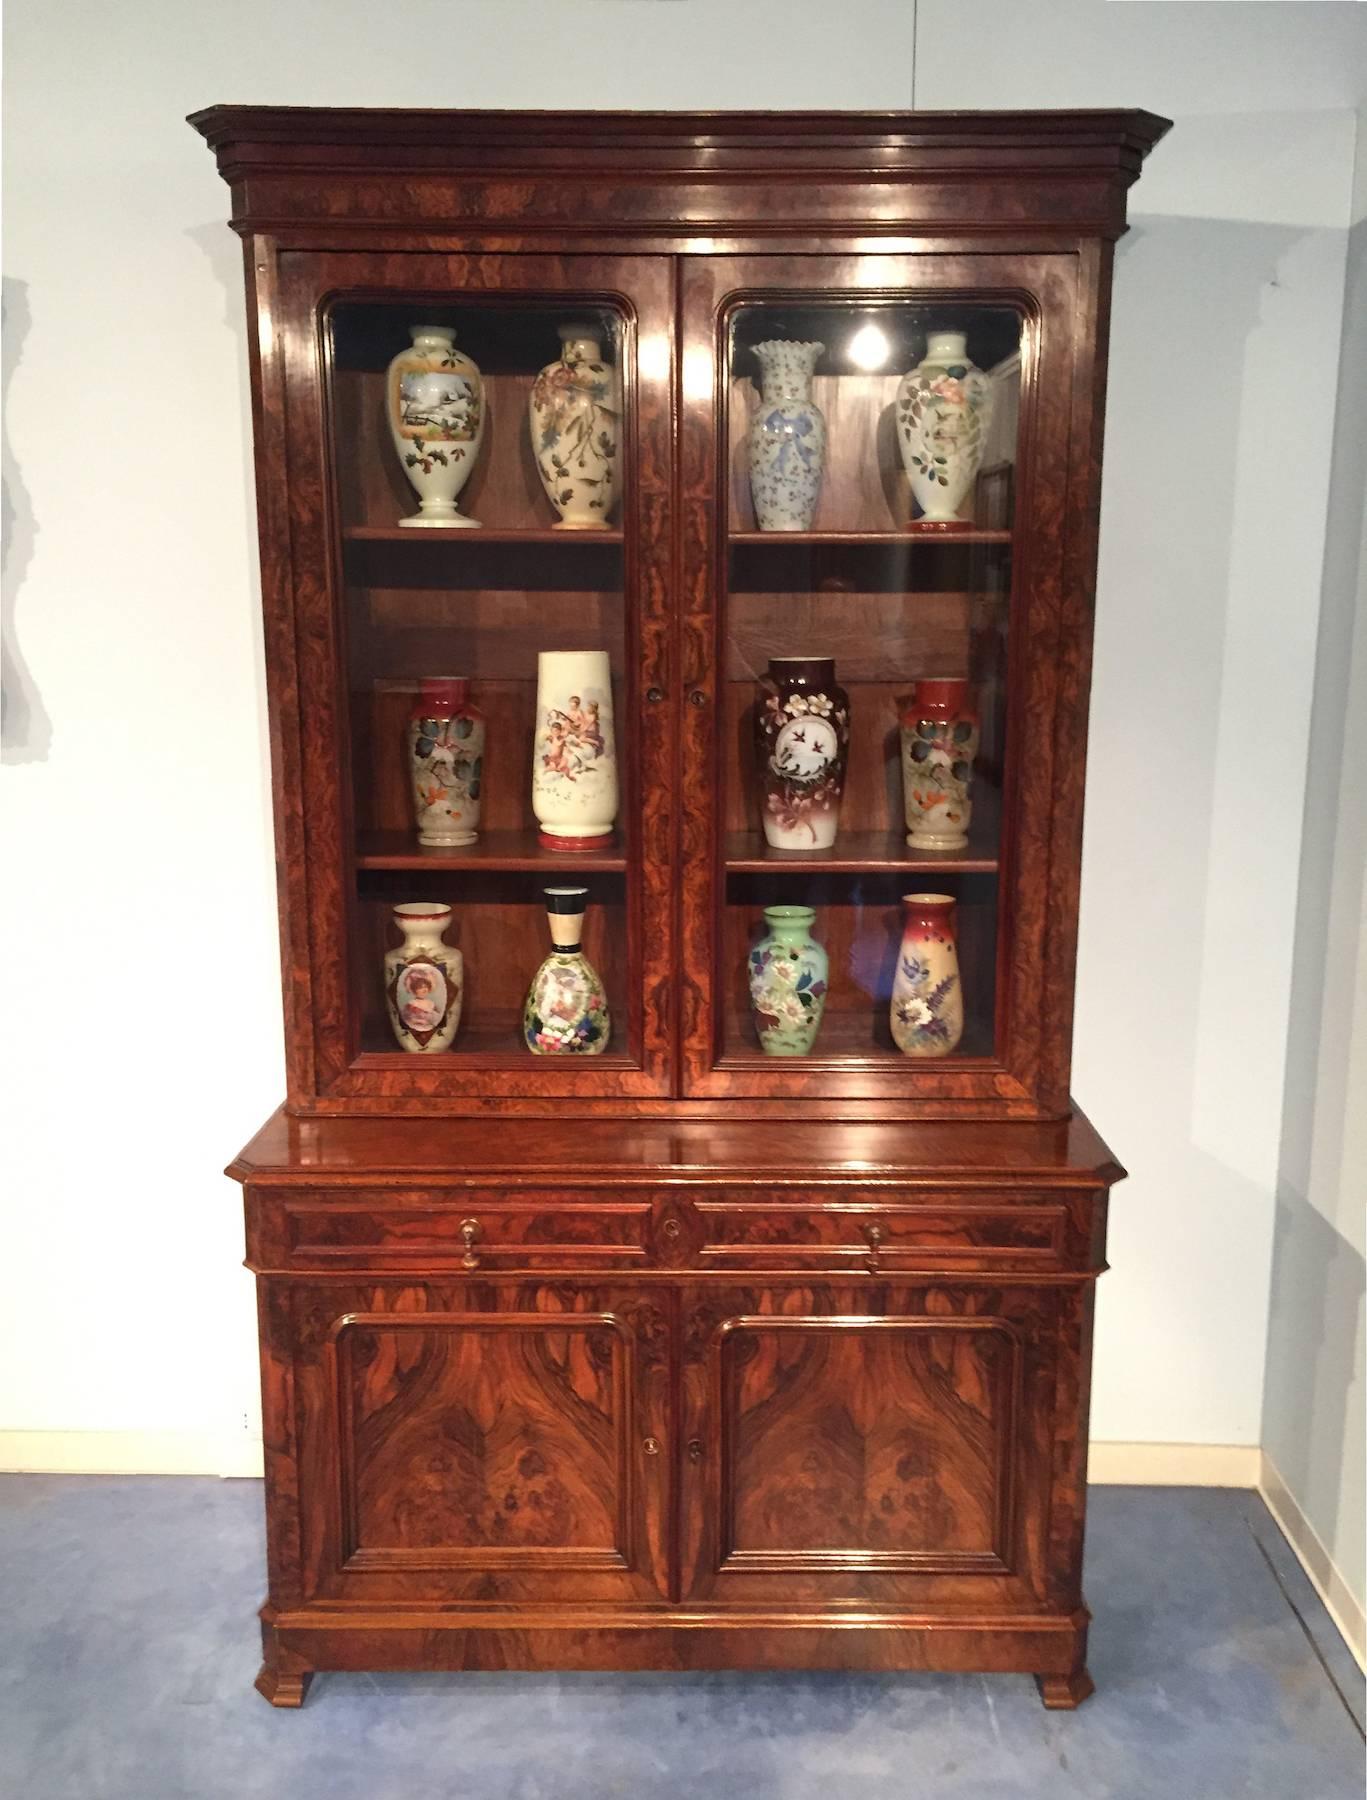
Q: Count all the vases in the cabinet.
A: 12